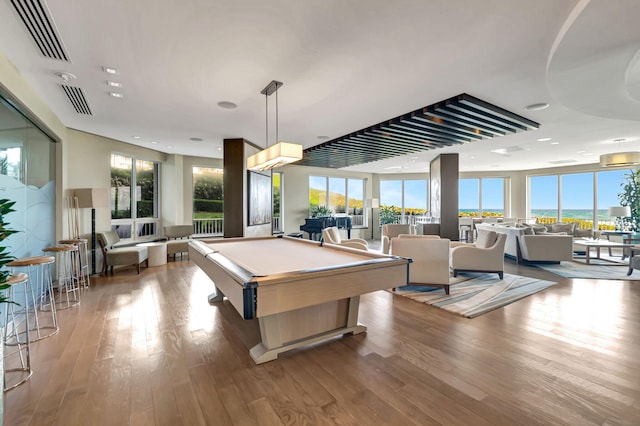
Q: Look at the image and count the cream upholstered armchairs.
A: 4